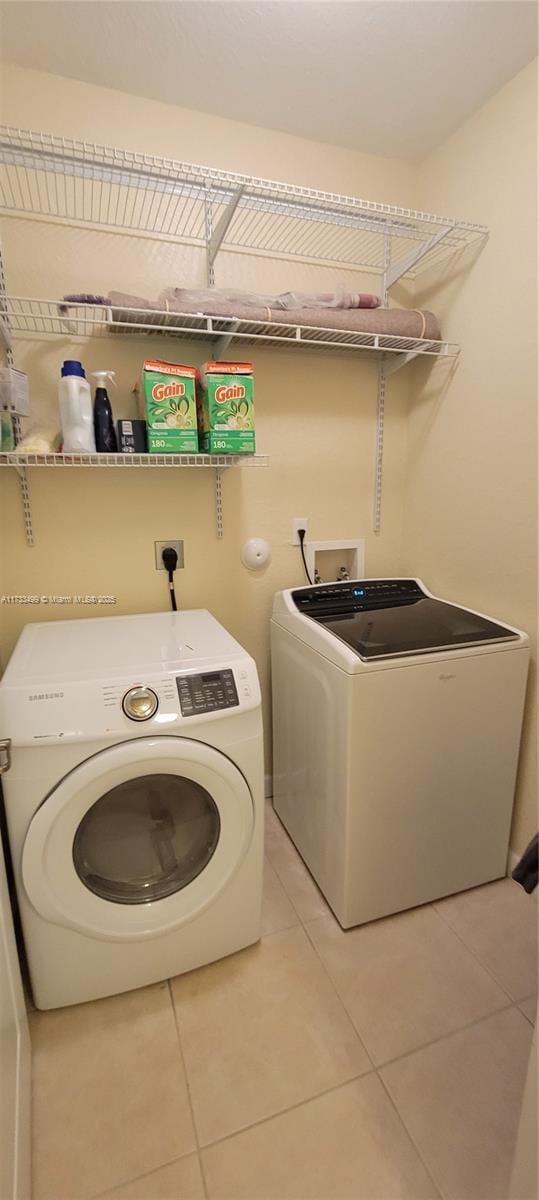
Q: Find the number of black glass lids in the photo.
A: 1